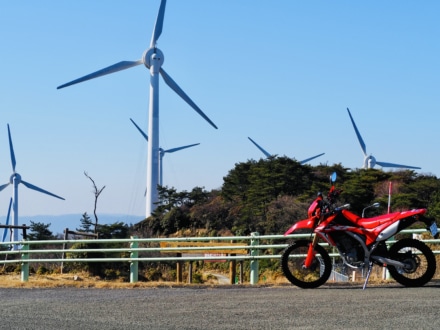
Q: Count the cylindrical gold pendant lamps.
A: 0